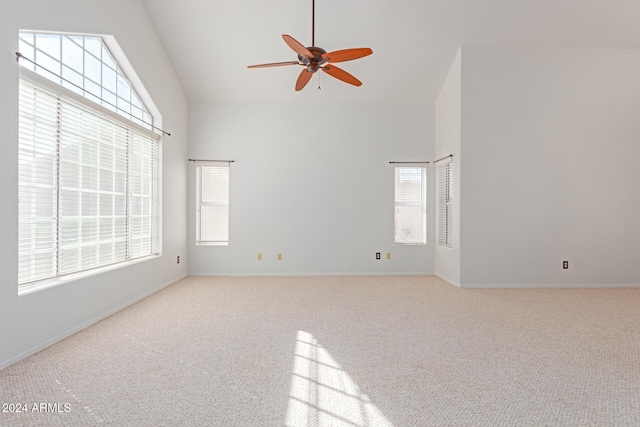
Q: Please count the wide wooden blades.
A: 5